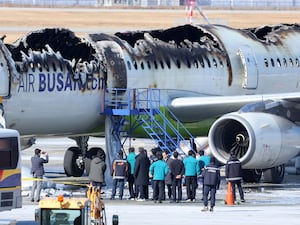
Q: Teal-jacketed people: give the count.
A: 4